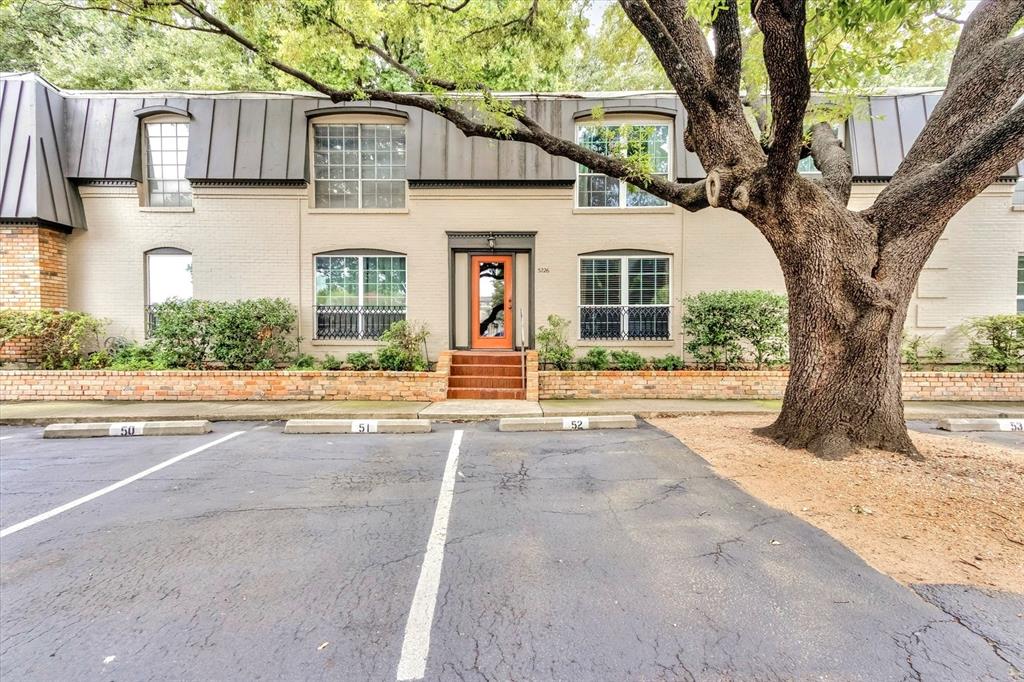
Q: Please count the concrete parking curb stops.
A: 4